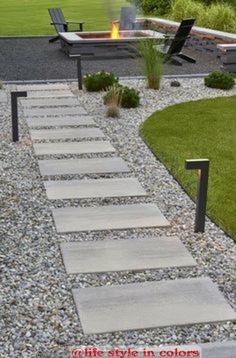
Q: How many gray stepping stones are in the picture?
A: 13